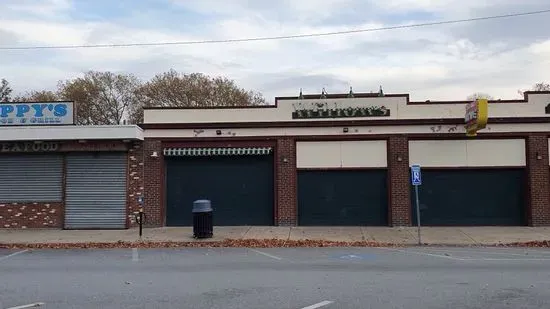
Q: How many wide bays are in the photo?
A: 3